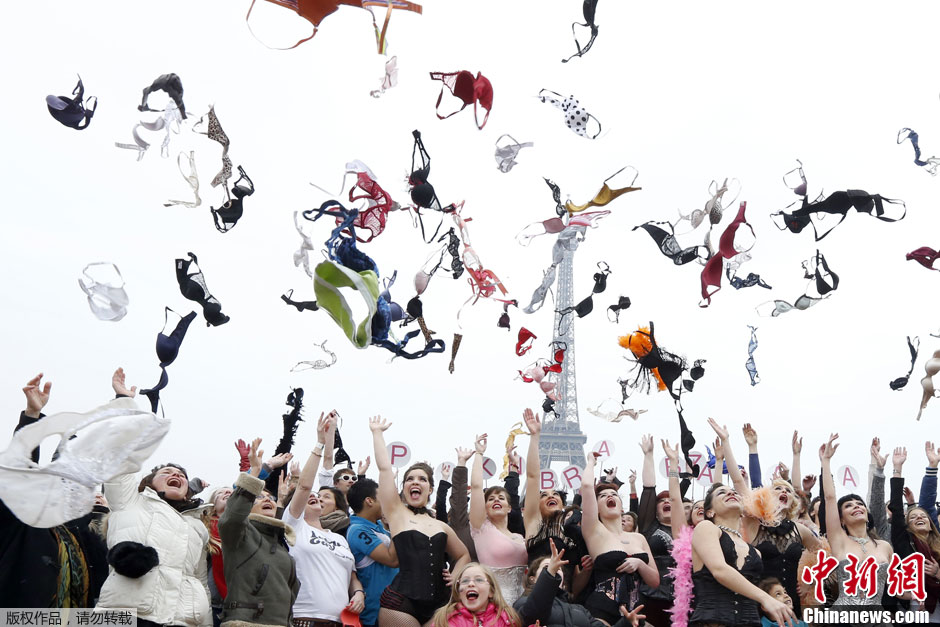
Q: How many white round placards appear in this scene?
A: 12